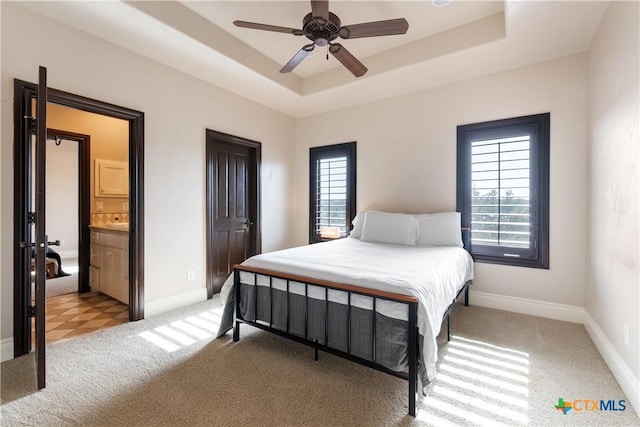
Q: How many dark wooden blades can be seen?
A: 5